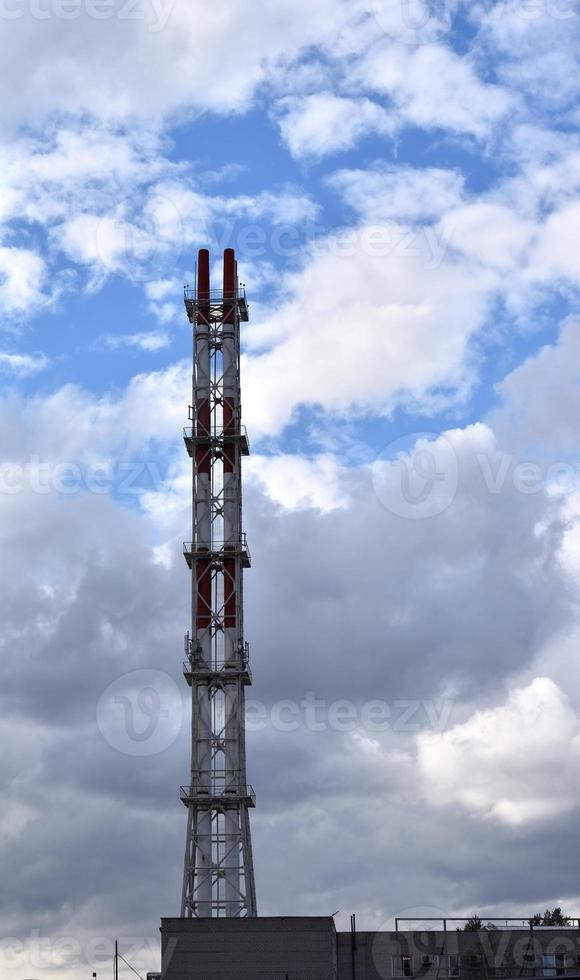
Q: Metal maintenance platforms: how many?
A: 5